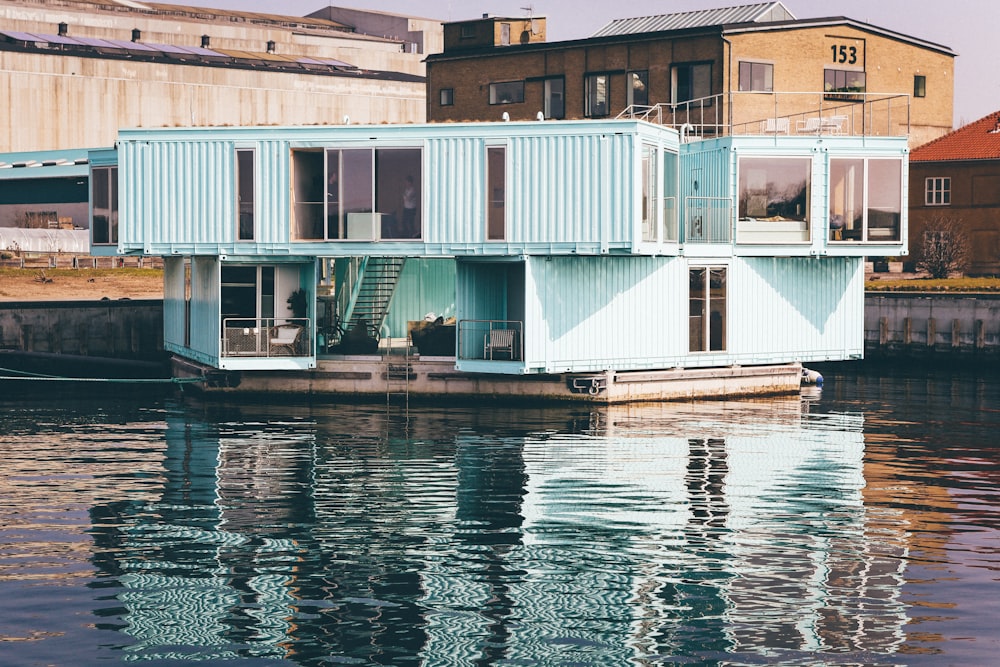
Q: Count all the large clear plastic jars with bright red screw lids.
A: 0